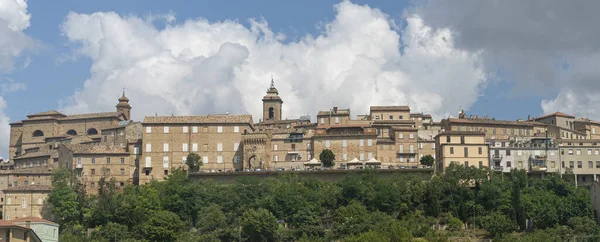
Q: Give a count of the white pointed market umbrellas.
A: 3